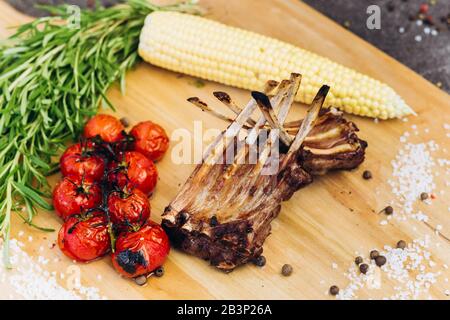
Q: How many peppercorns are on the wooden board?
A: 14